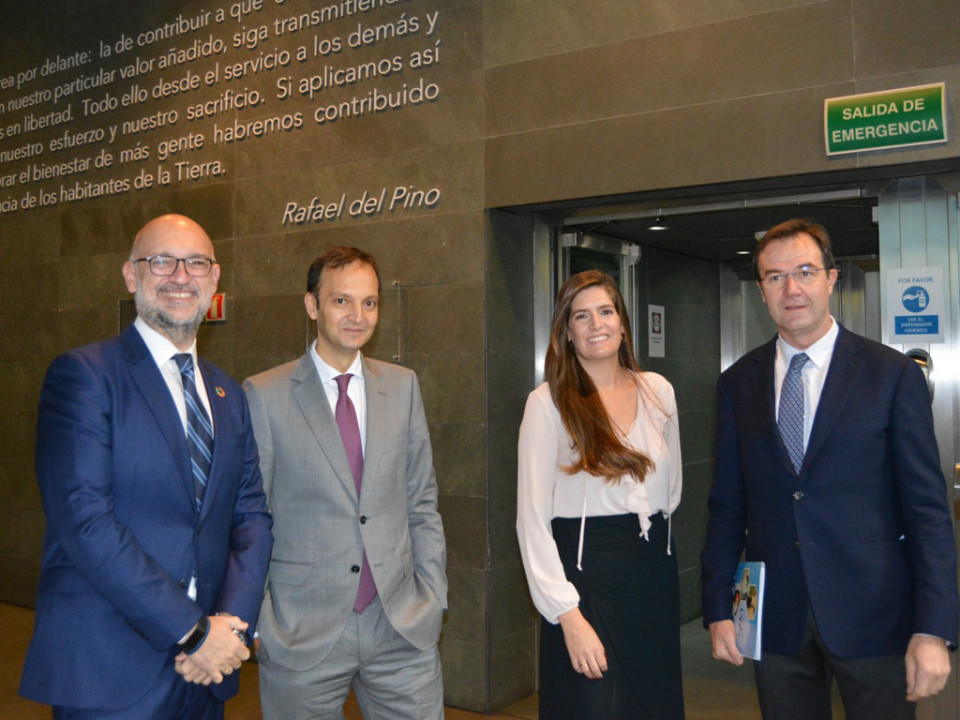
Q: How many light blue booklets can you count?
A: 1